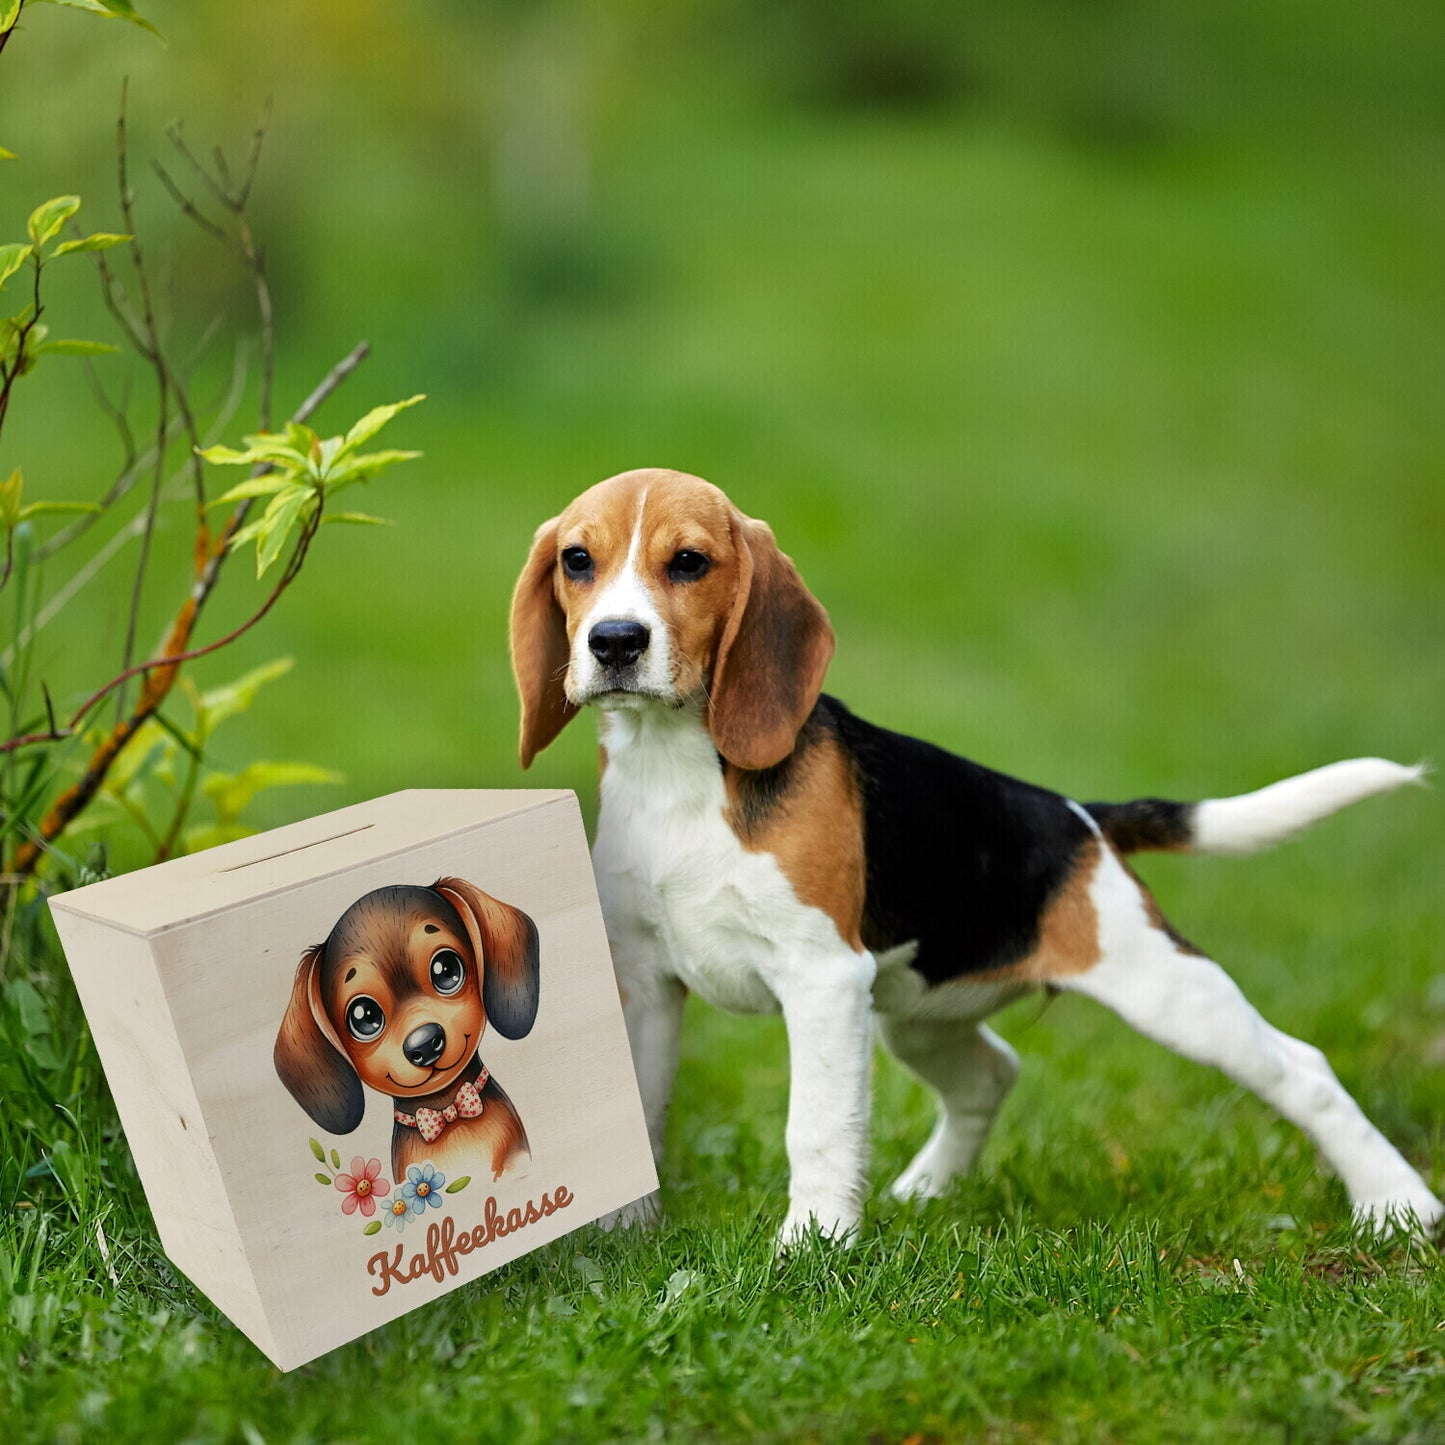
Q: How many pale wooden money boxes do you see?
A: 1